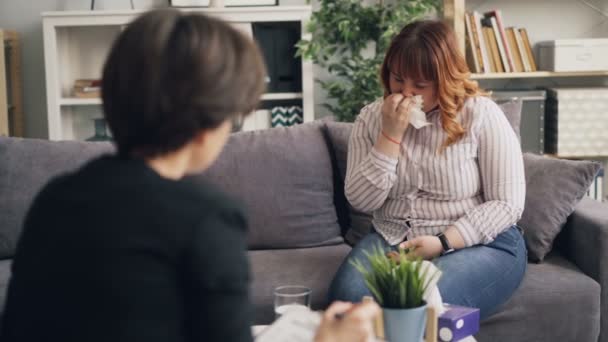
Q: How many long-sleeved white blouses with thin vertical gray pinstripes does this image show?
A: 1